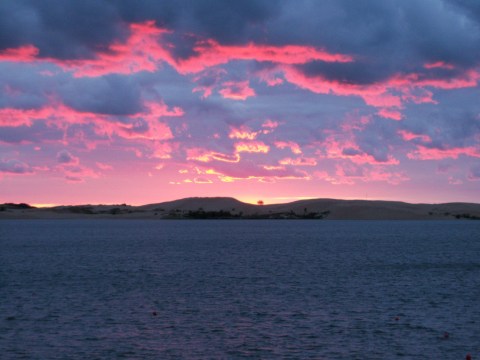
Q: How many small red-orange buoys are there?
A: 4